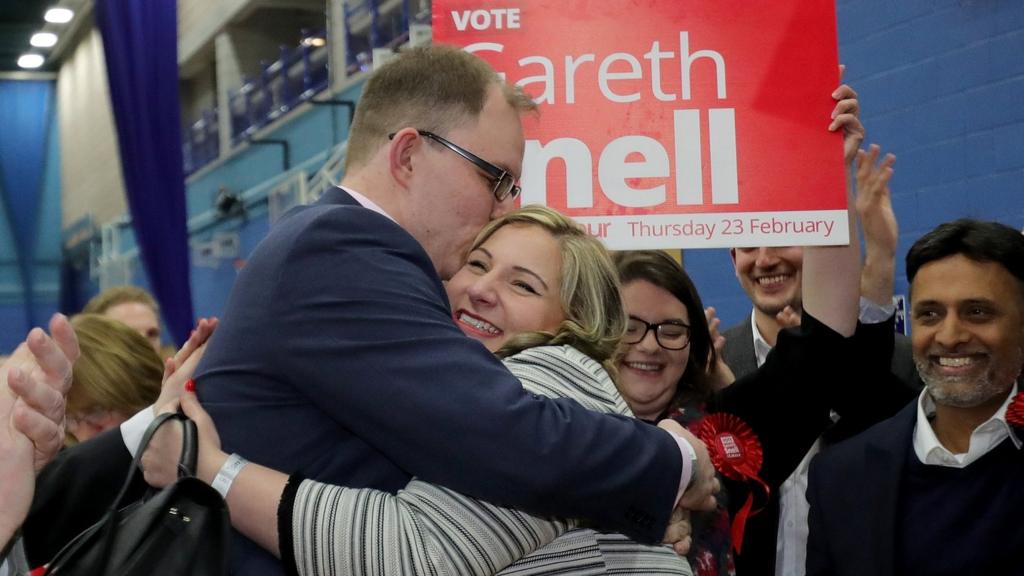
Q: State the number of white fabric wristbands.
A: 1